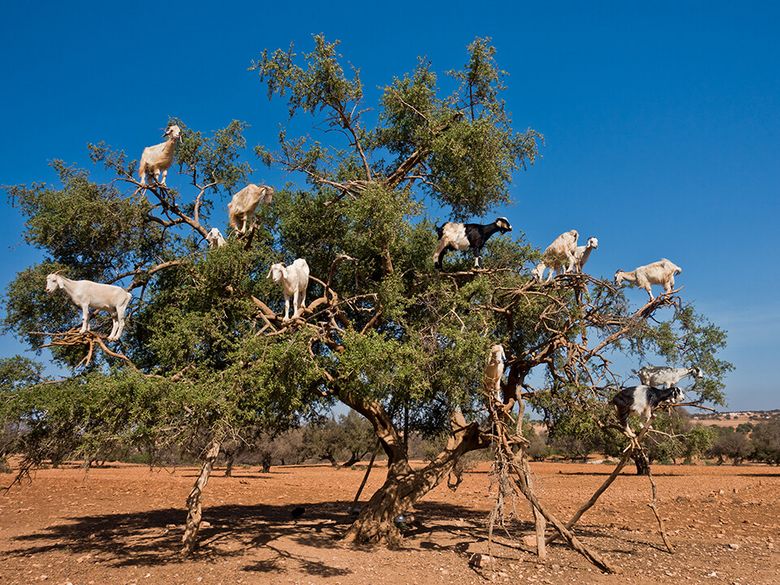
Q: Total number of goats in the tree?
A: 12